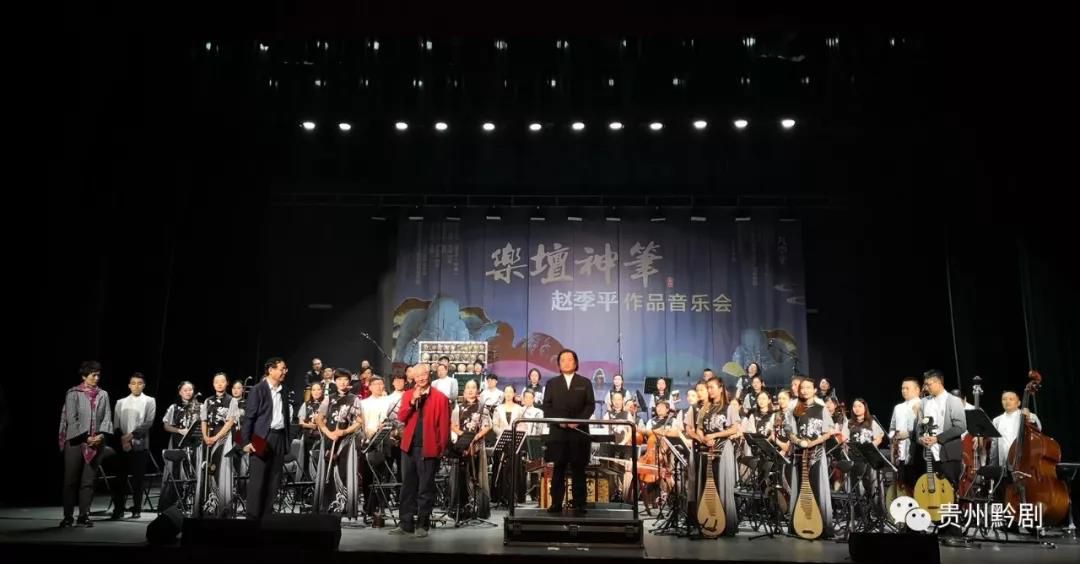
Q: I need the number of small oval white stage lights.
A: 12